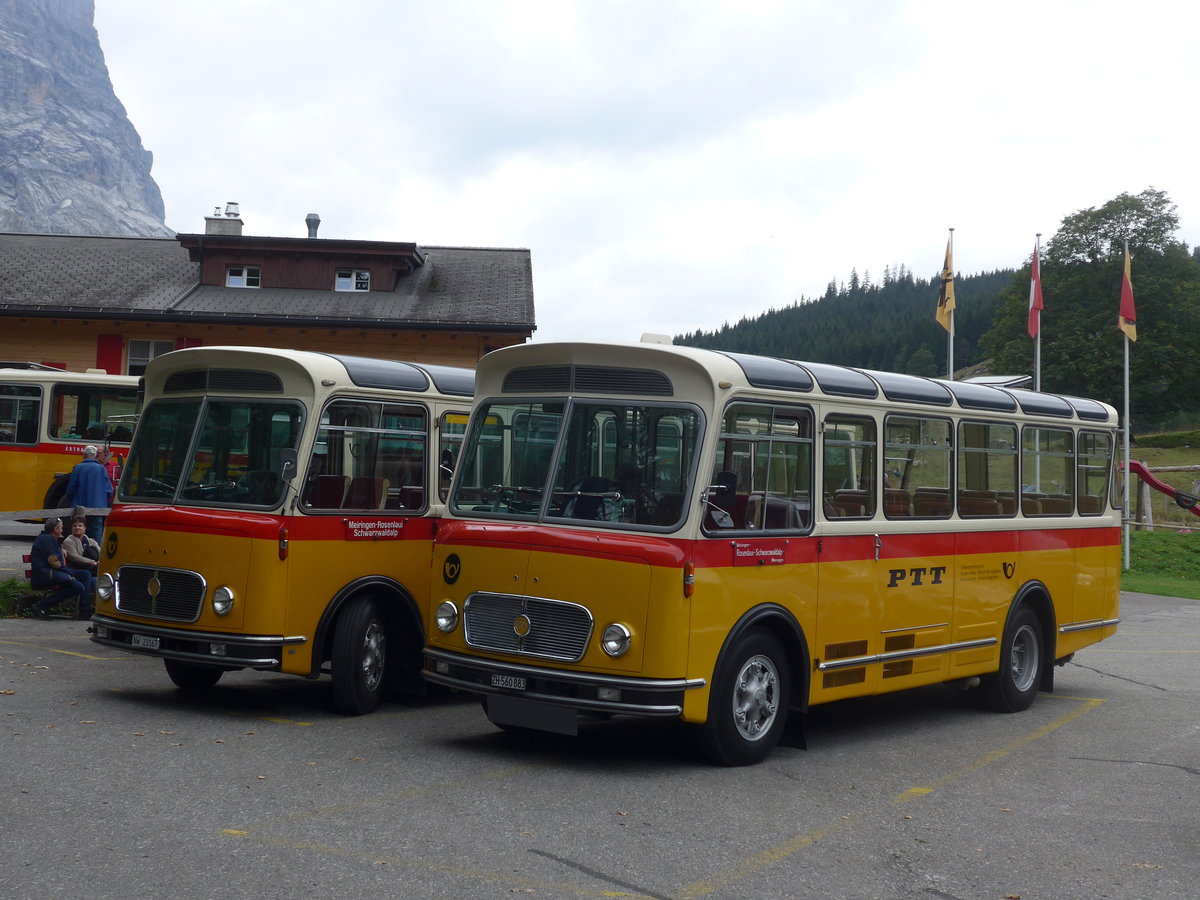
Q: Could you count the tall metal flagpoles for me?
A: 3